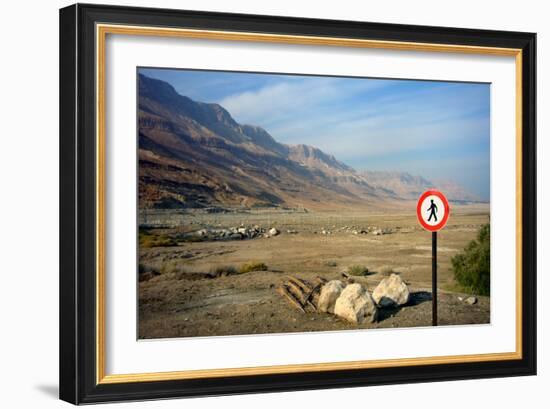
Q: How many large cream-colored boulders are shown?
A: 3